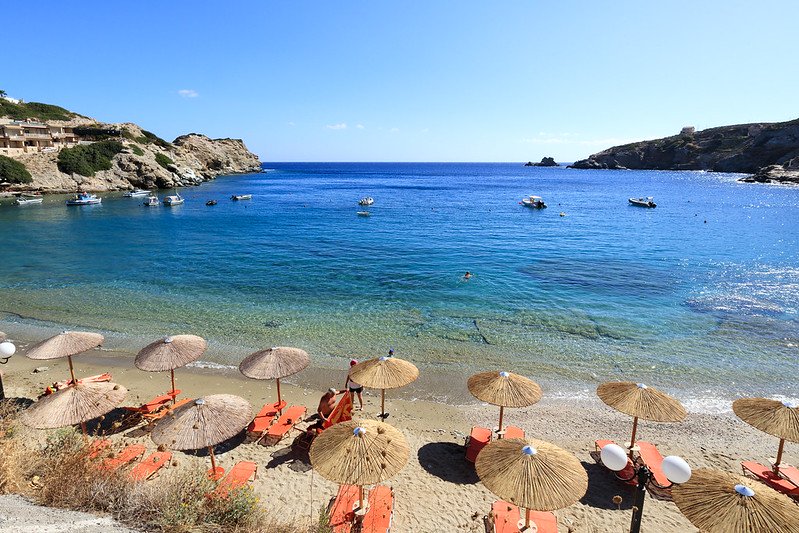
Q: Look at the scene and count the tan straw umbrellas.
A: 12